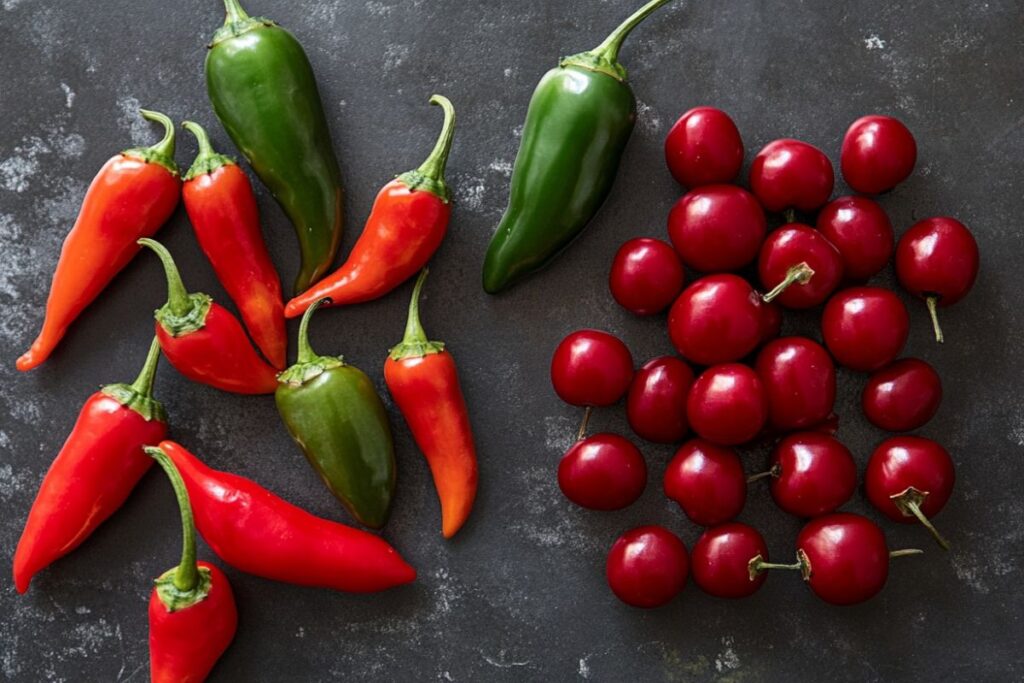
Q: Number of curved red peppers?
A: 8